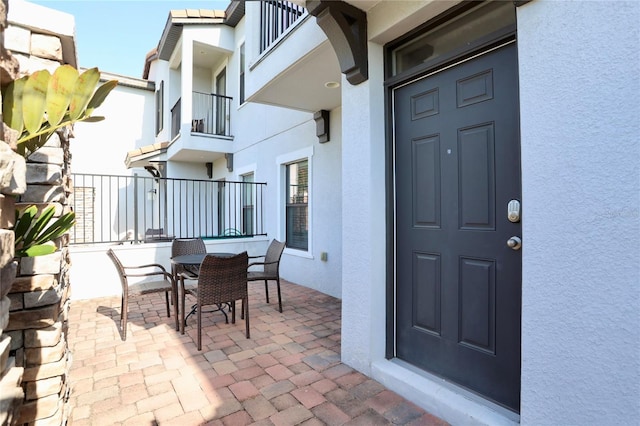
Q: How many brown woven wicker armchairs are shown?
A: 4